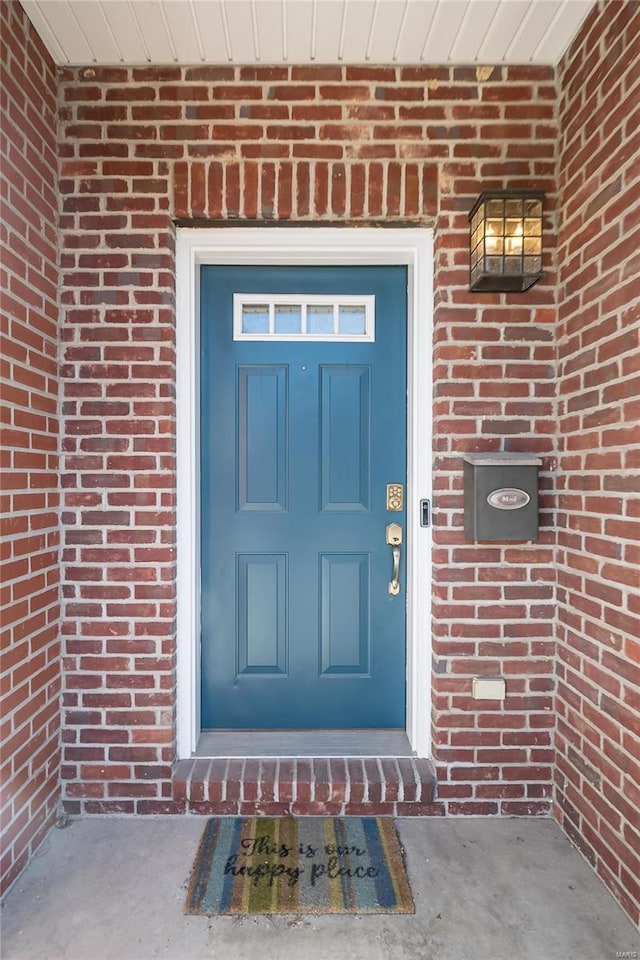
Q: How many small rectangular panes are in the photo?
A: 4